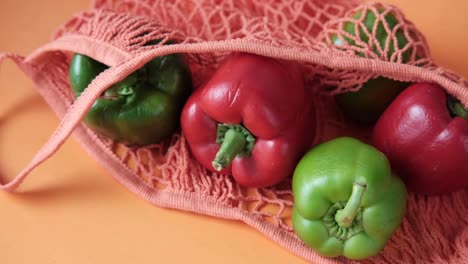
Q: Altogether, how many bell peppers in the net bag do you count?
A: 5